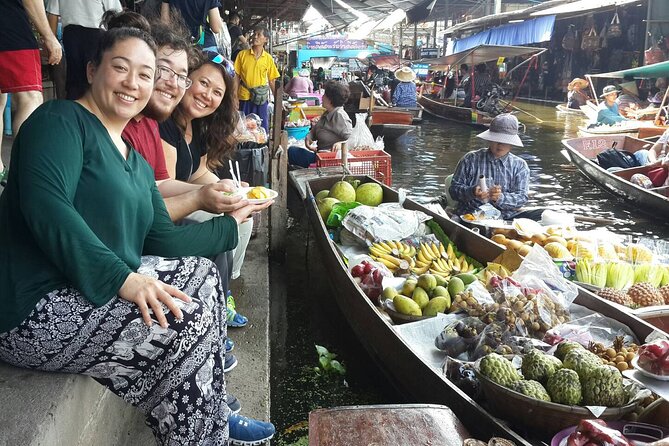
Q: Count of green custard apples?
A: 7